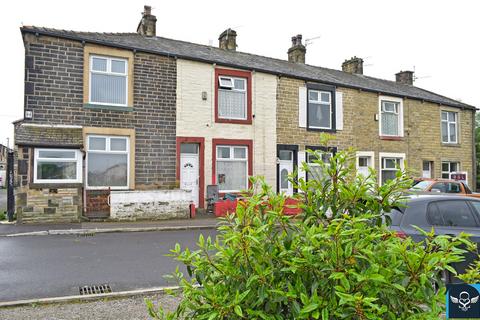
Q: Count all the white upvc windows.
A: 11